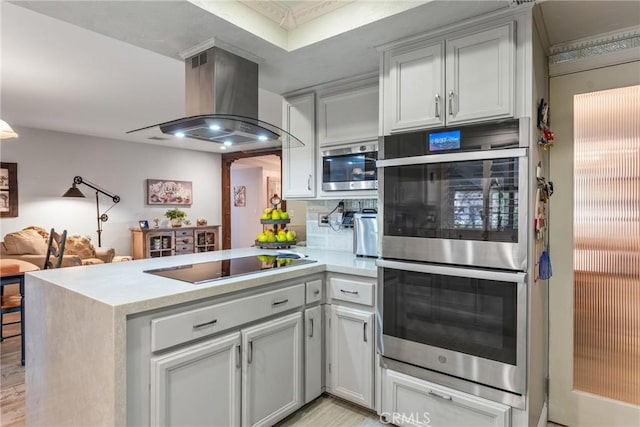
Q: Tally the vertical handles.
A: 7